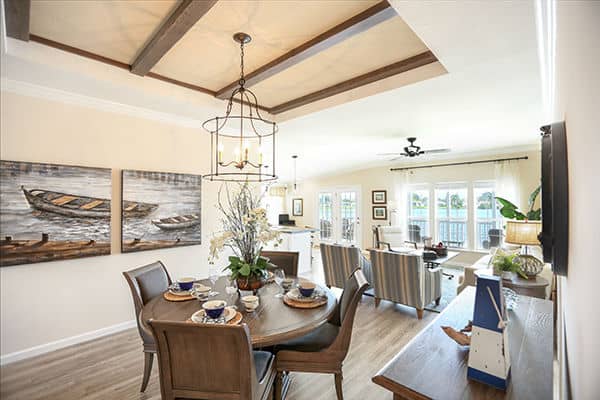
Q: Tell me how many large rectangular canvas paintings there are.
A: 2